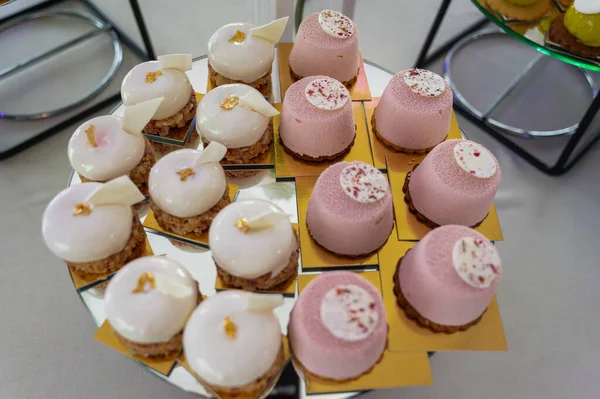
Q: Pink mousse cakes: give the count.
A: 7